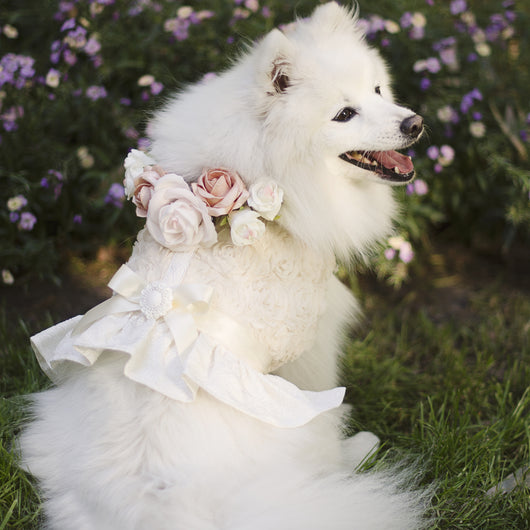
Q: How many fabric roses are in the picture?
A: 6